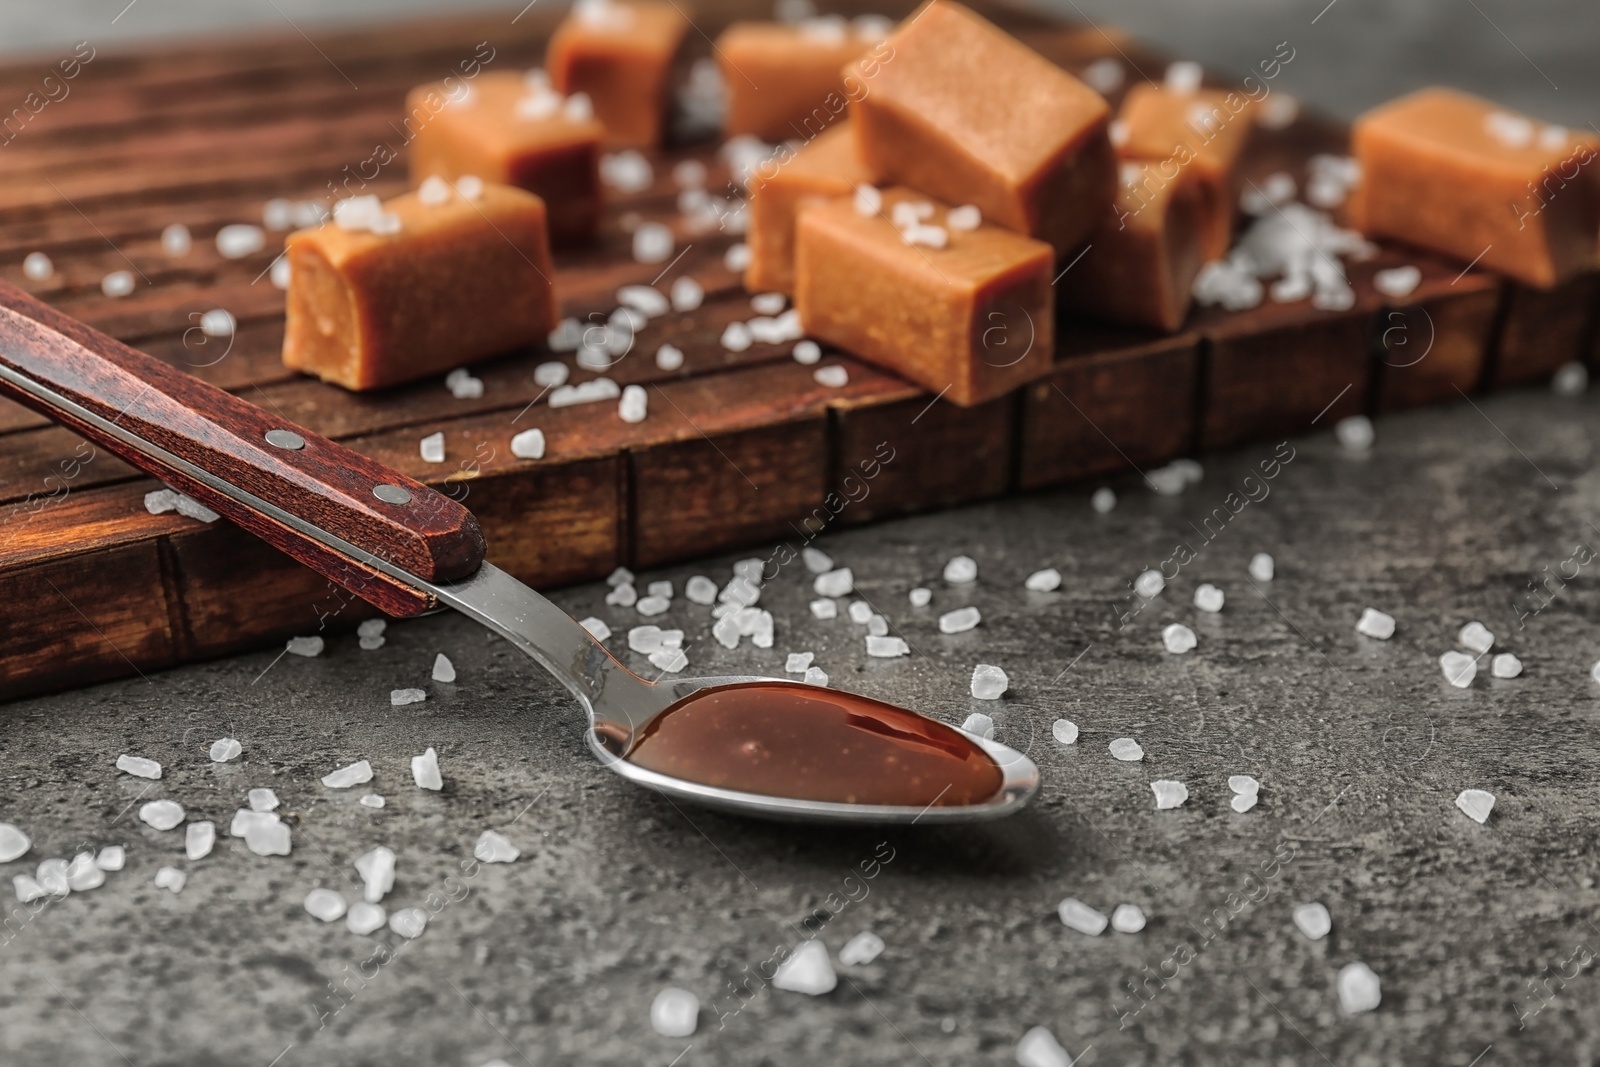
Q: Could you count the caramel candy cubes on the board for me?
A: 10